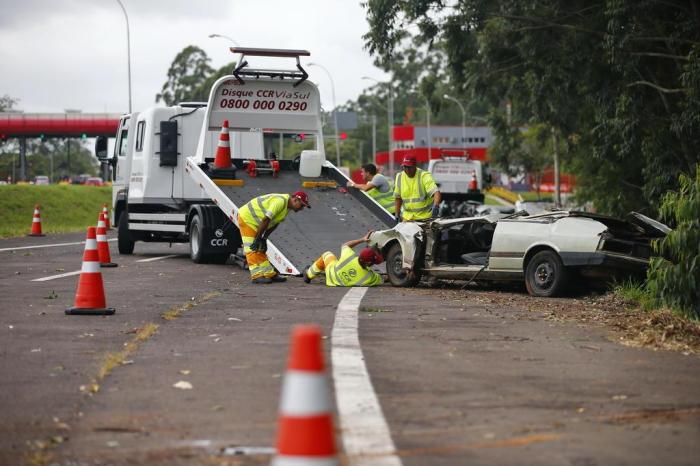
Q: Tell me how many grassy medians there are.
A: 1